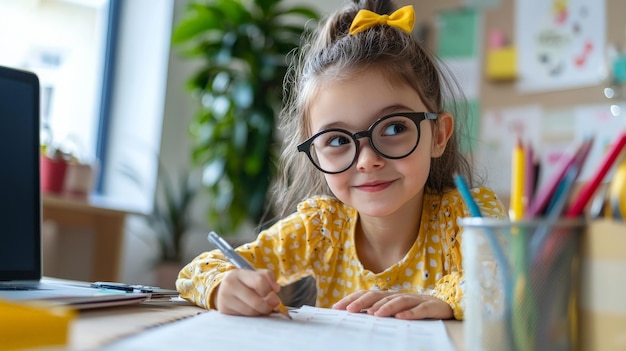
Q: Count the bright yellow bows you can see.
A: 1